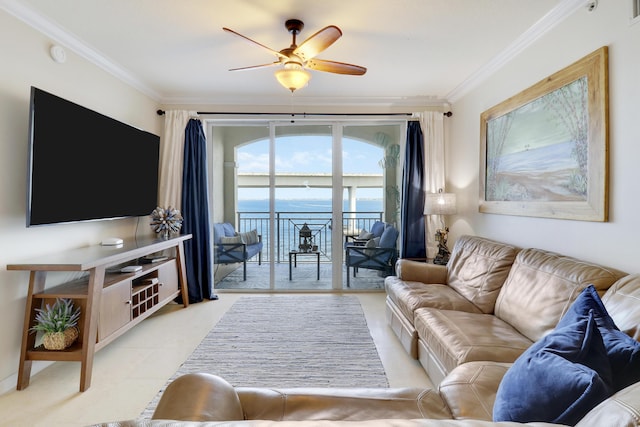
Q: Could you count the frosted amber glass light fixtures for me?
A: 1